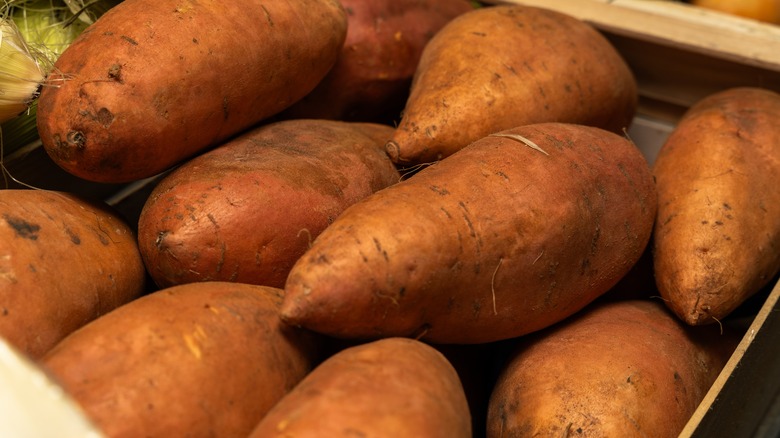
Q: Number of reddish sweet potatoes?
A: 10